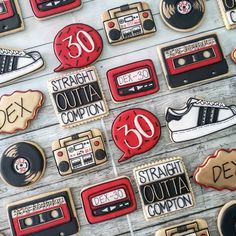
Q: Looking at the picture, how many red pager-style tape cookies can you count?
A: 3